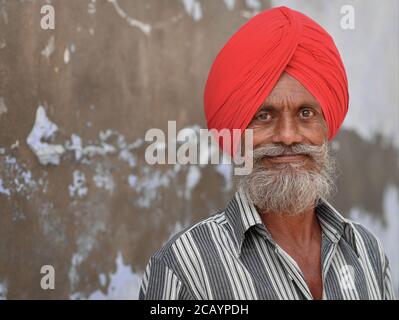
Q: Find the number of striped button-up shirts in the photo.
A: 1